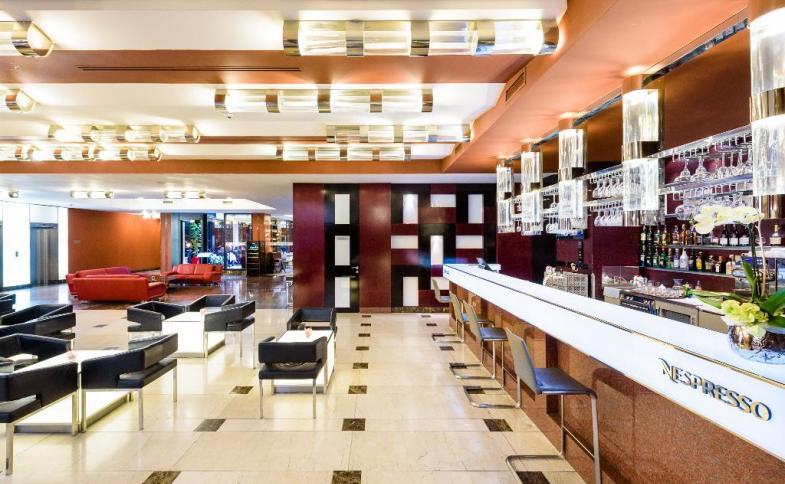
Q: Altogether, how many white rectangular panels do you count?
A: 11